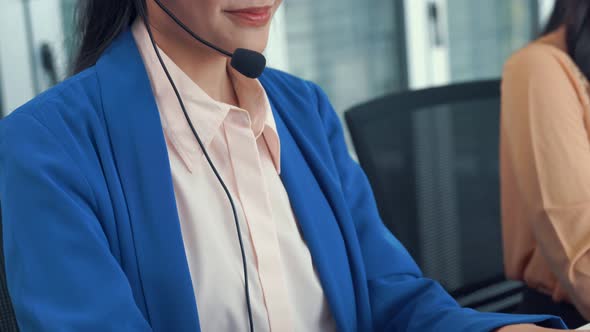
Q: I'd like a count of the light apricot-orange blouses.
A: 1